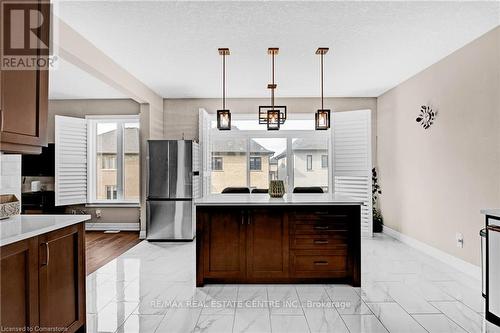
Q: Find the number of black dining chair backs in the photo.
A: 3